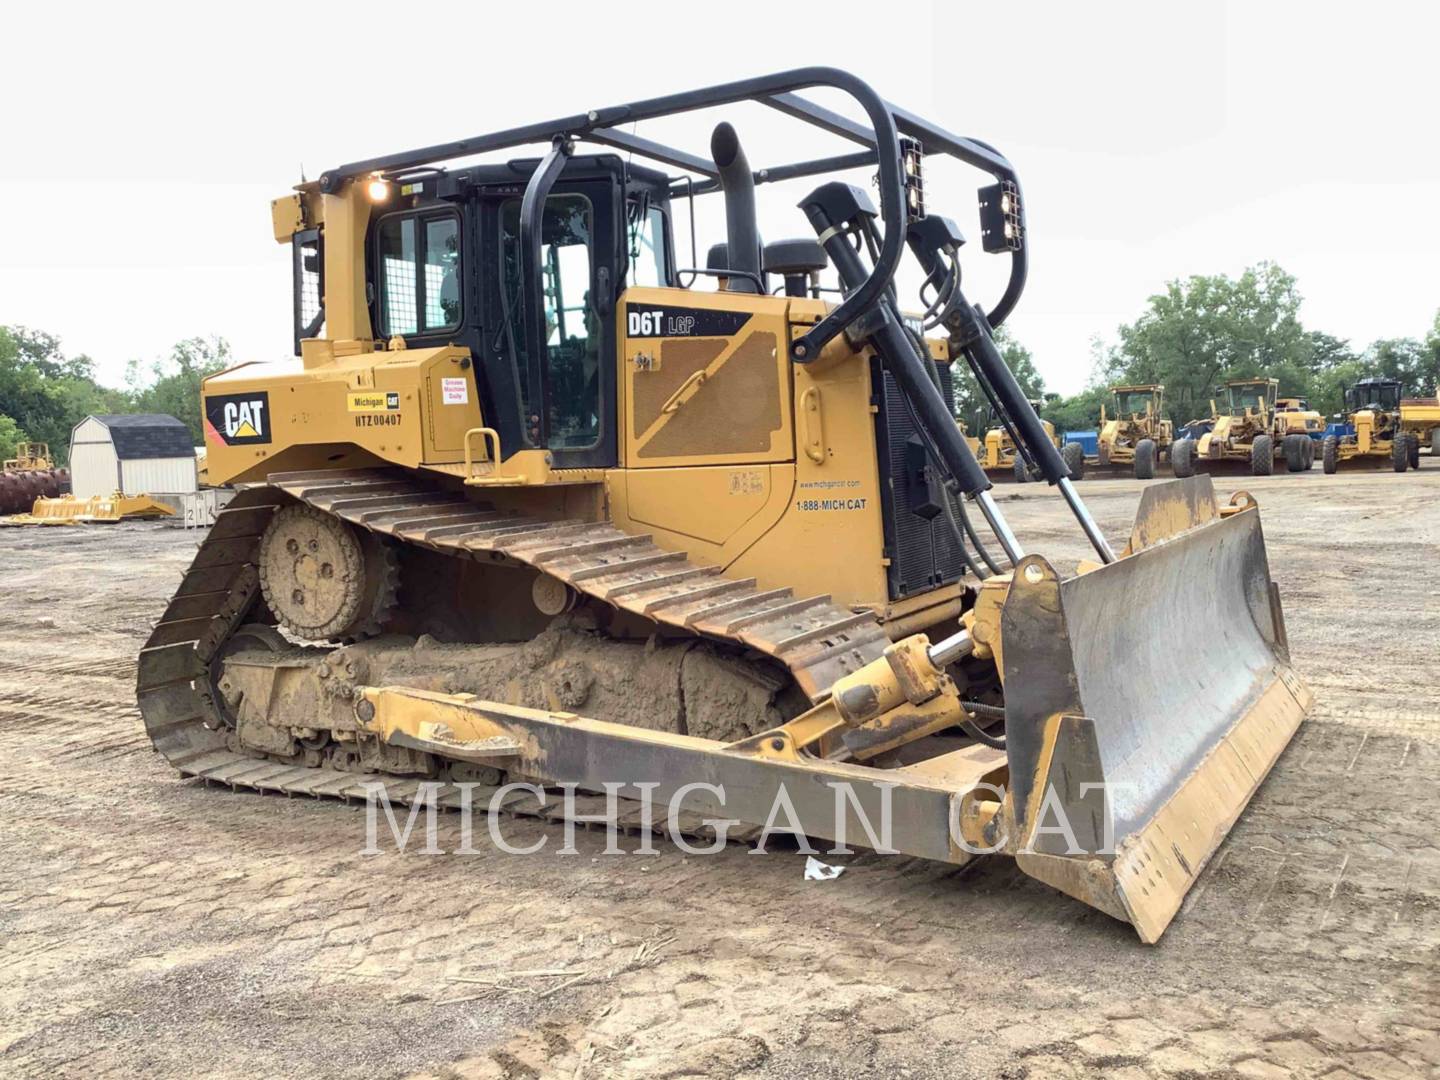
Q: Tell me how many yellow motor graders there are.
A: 4